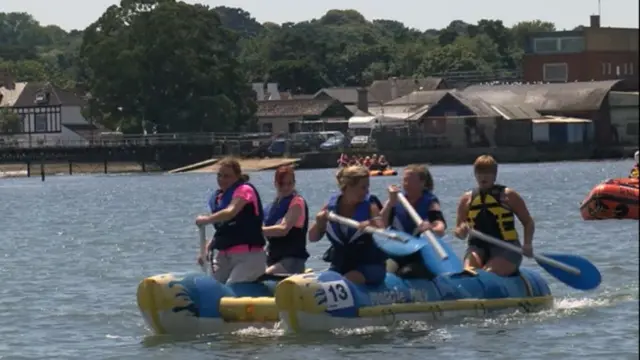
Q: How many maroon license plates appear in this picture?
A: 0